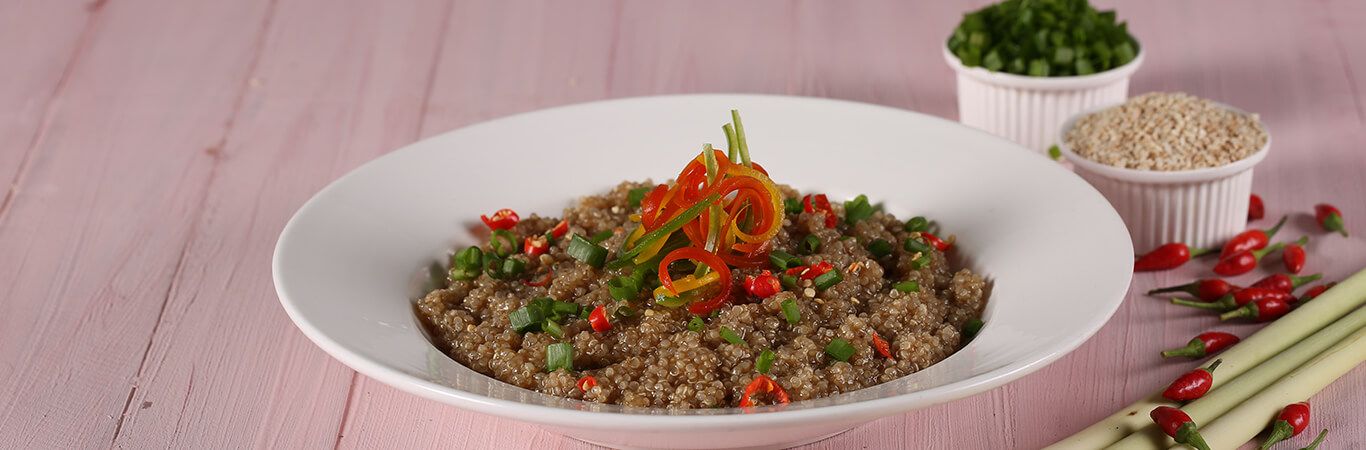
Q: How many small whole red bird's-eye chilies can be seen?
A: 15